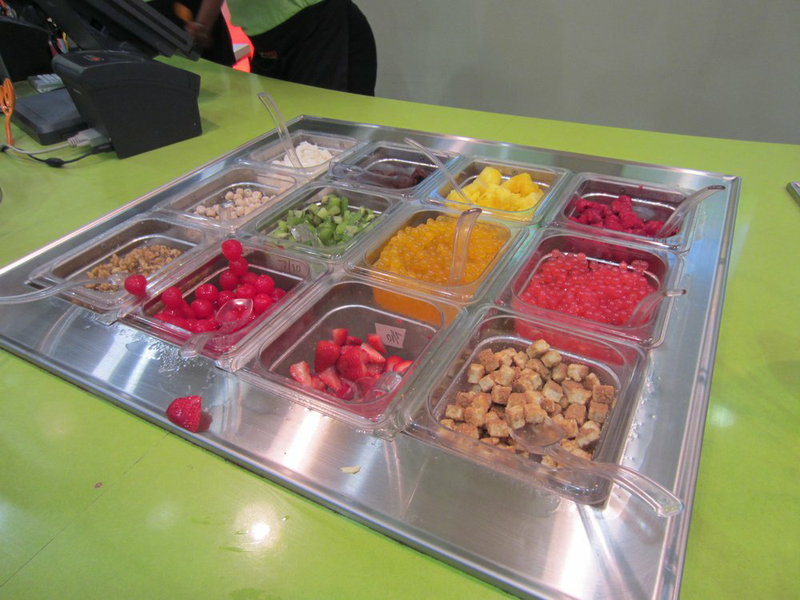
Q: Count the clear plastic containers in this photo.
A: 12